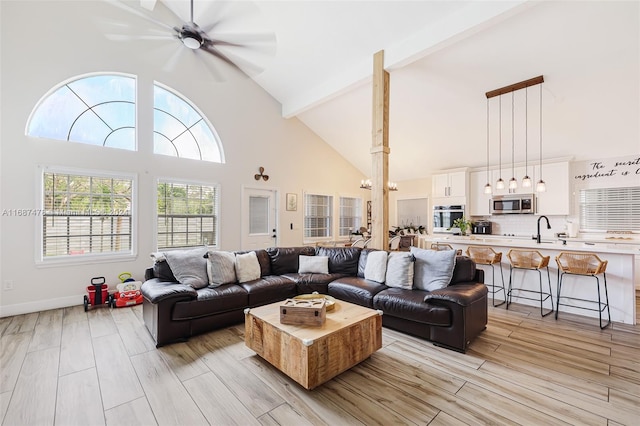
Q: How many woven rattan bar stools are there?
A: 4